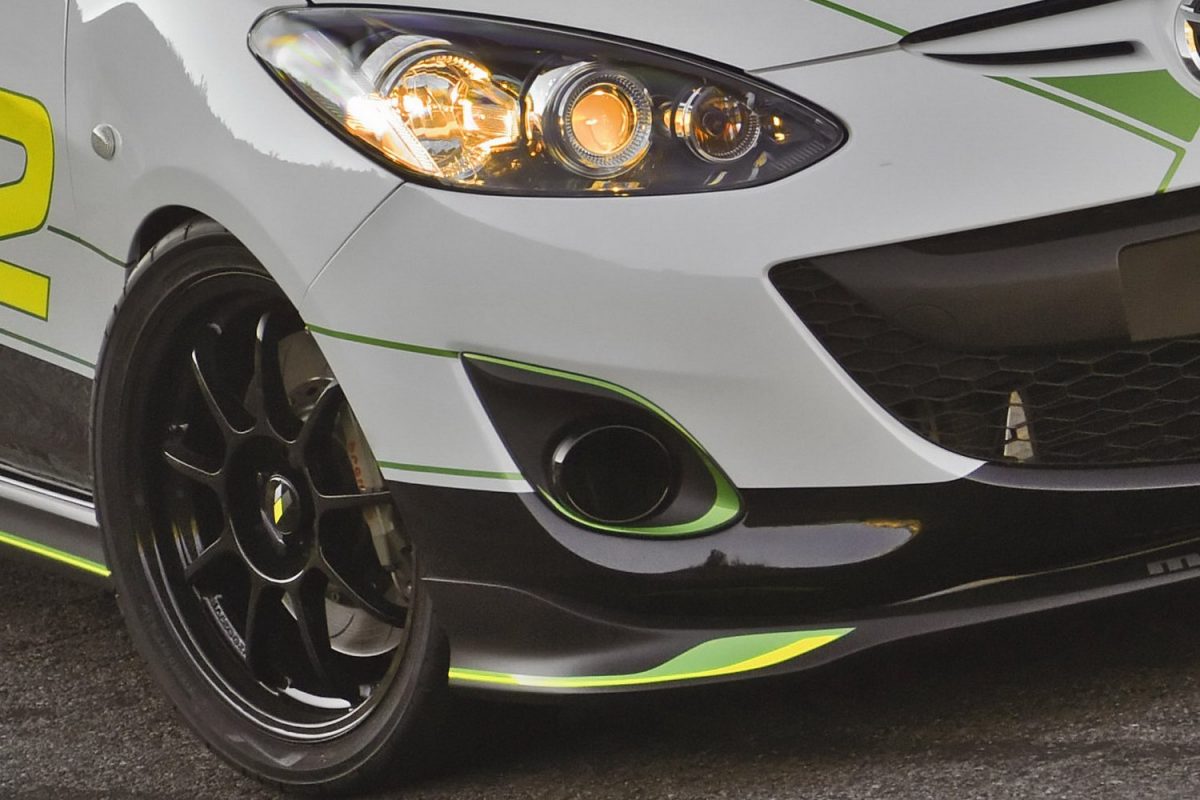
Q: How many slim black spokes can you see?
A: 9